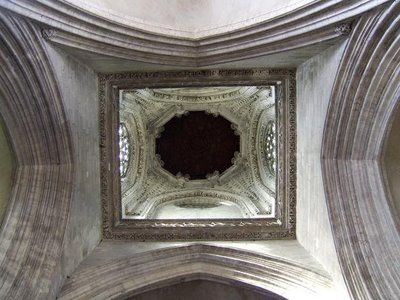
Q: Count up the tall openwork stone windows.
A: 2